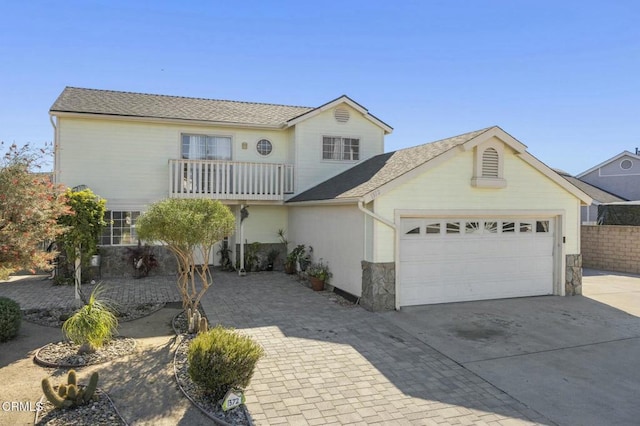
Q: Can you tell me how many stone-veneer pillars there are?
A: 2